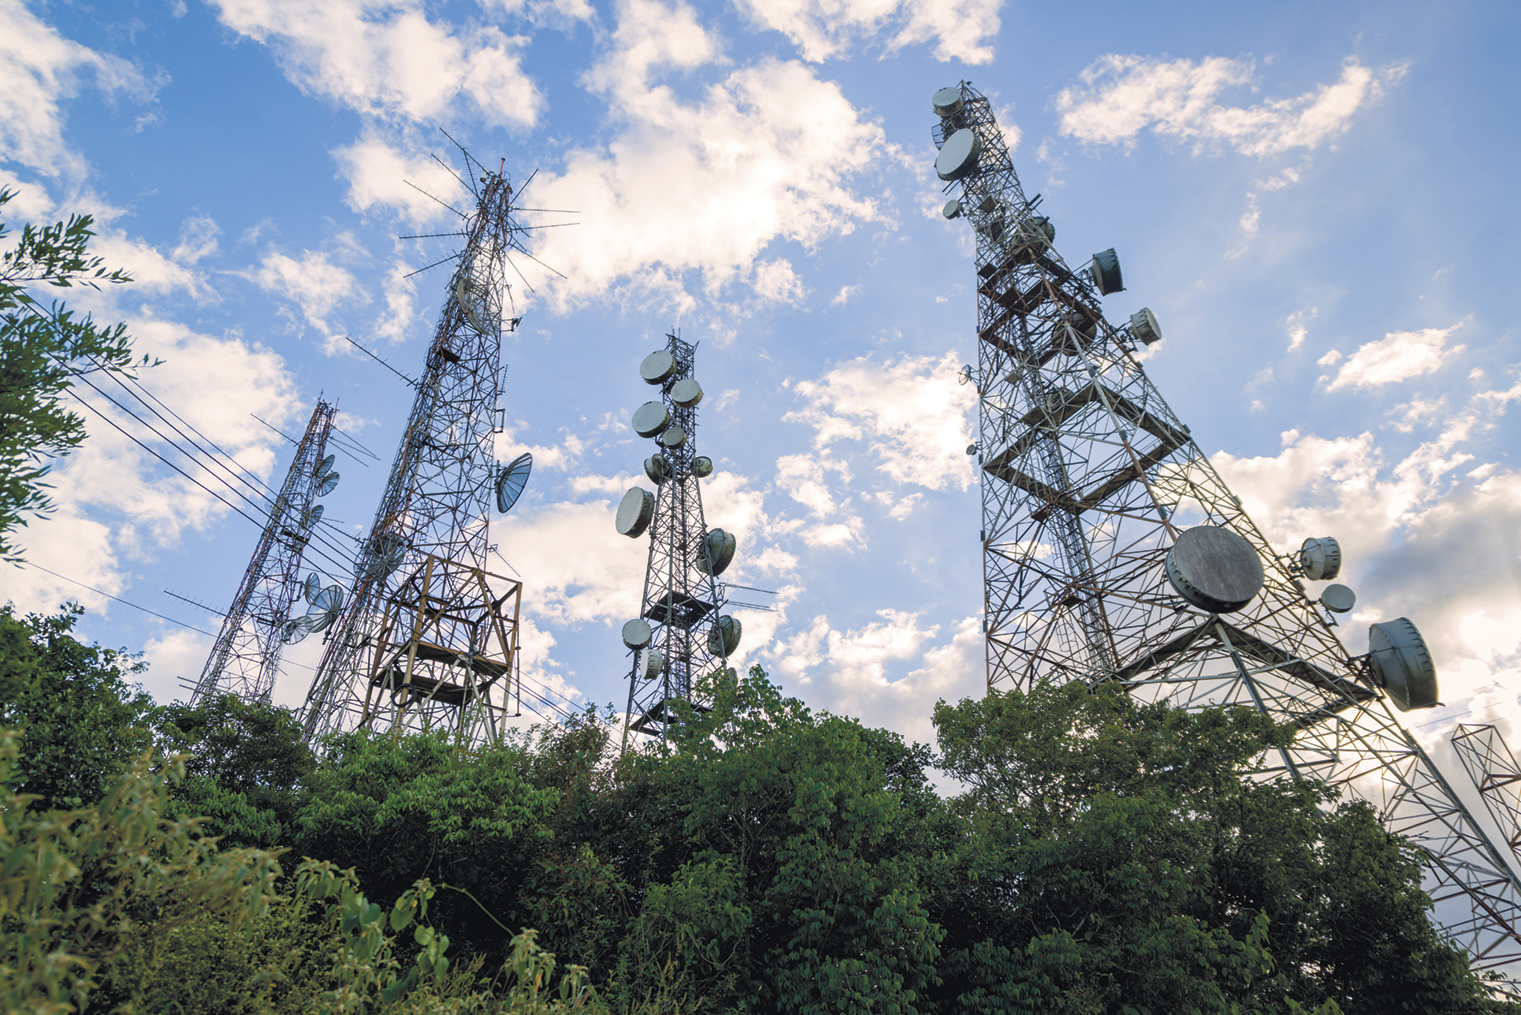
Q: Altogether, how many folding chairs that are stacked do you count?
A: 0